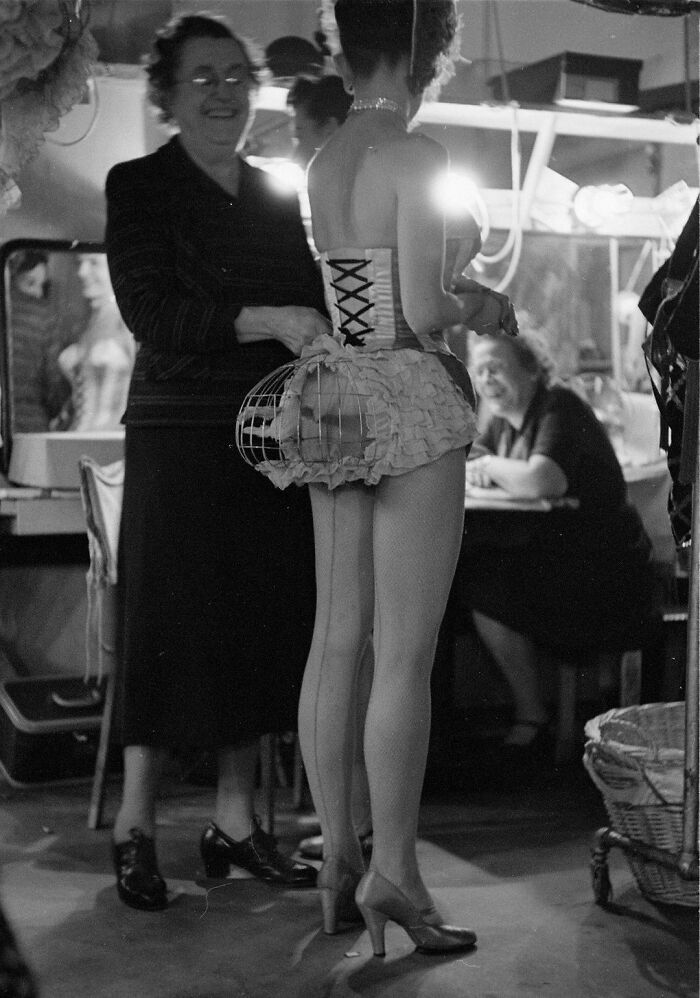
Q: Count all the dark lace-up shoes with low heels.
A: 2